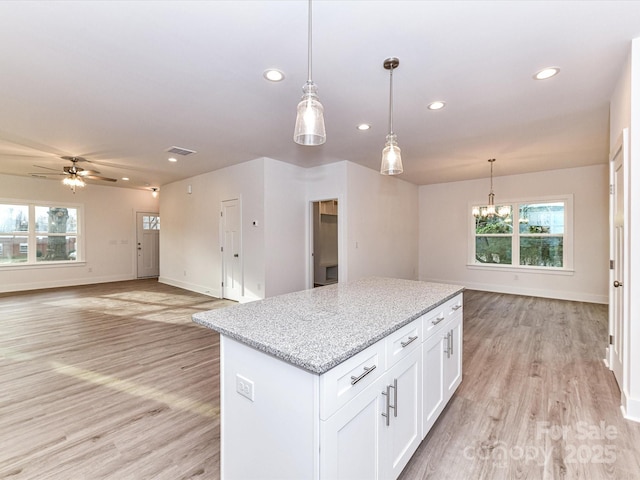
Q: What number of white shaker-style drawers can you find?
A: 4